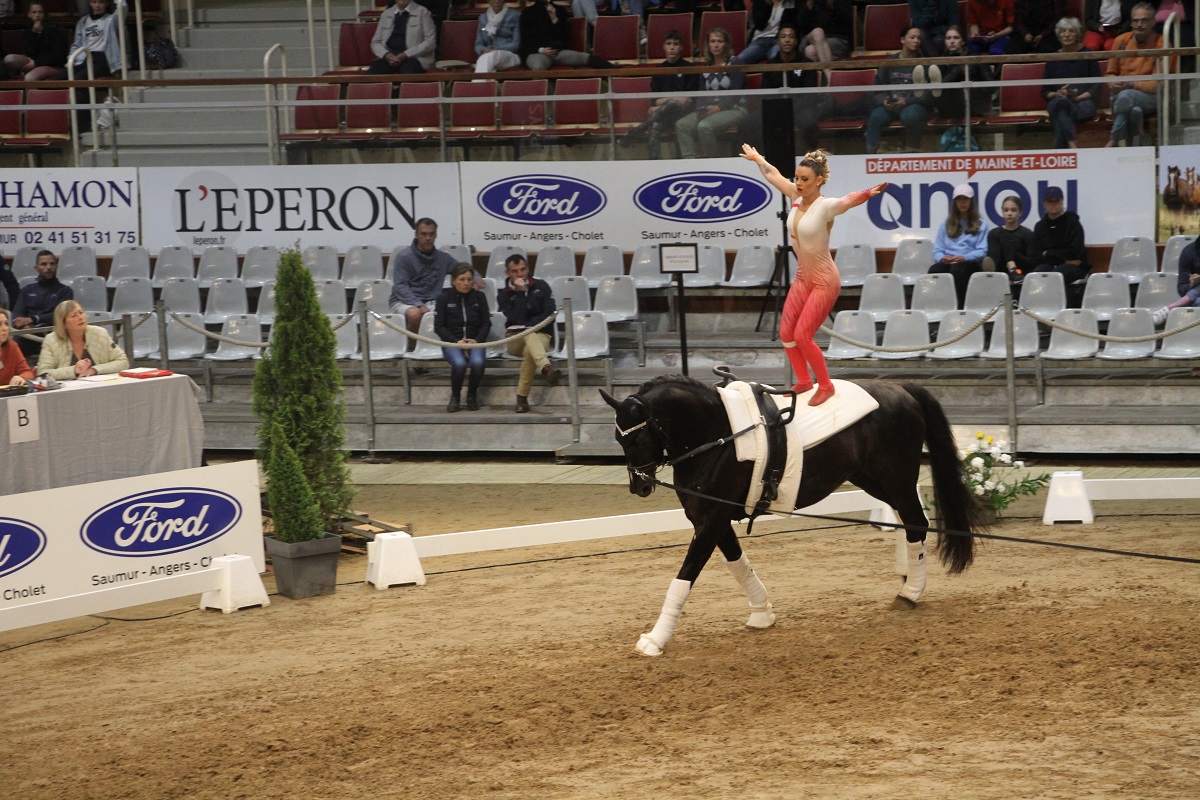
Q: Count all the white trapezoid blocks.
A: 4